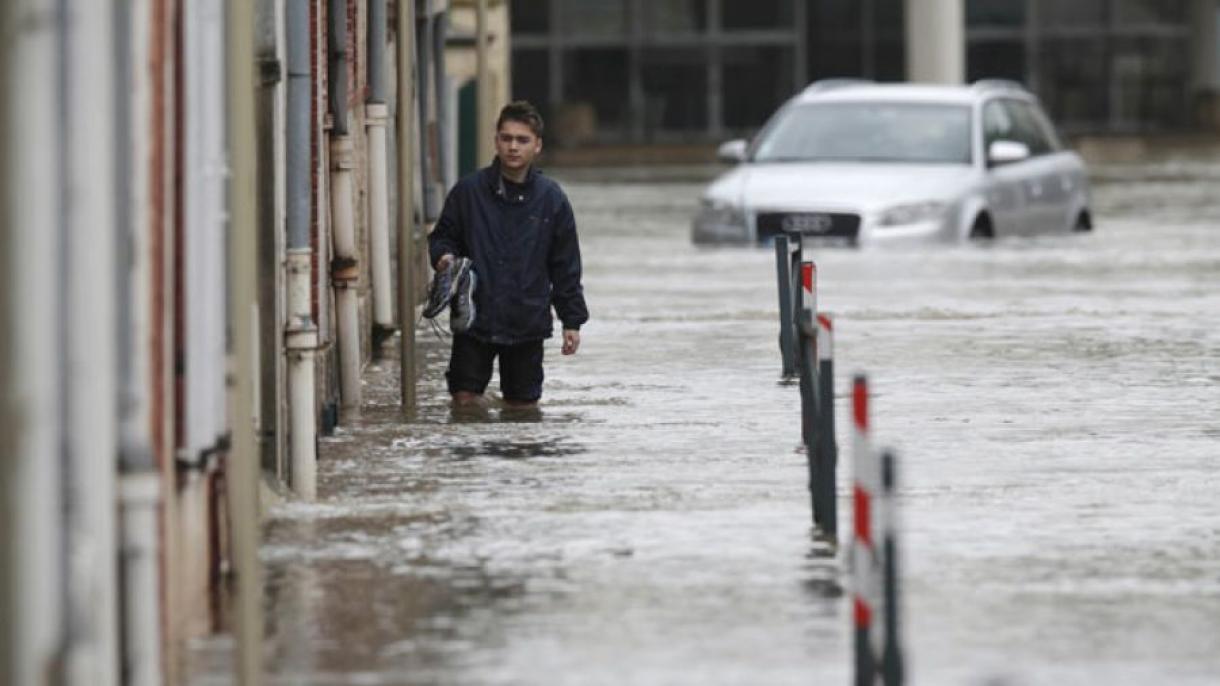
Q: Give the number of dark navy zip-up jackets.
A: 1